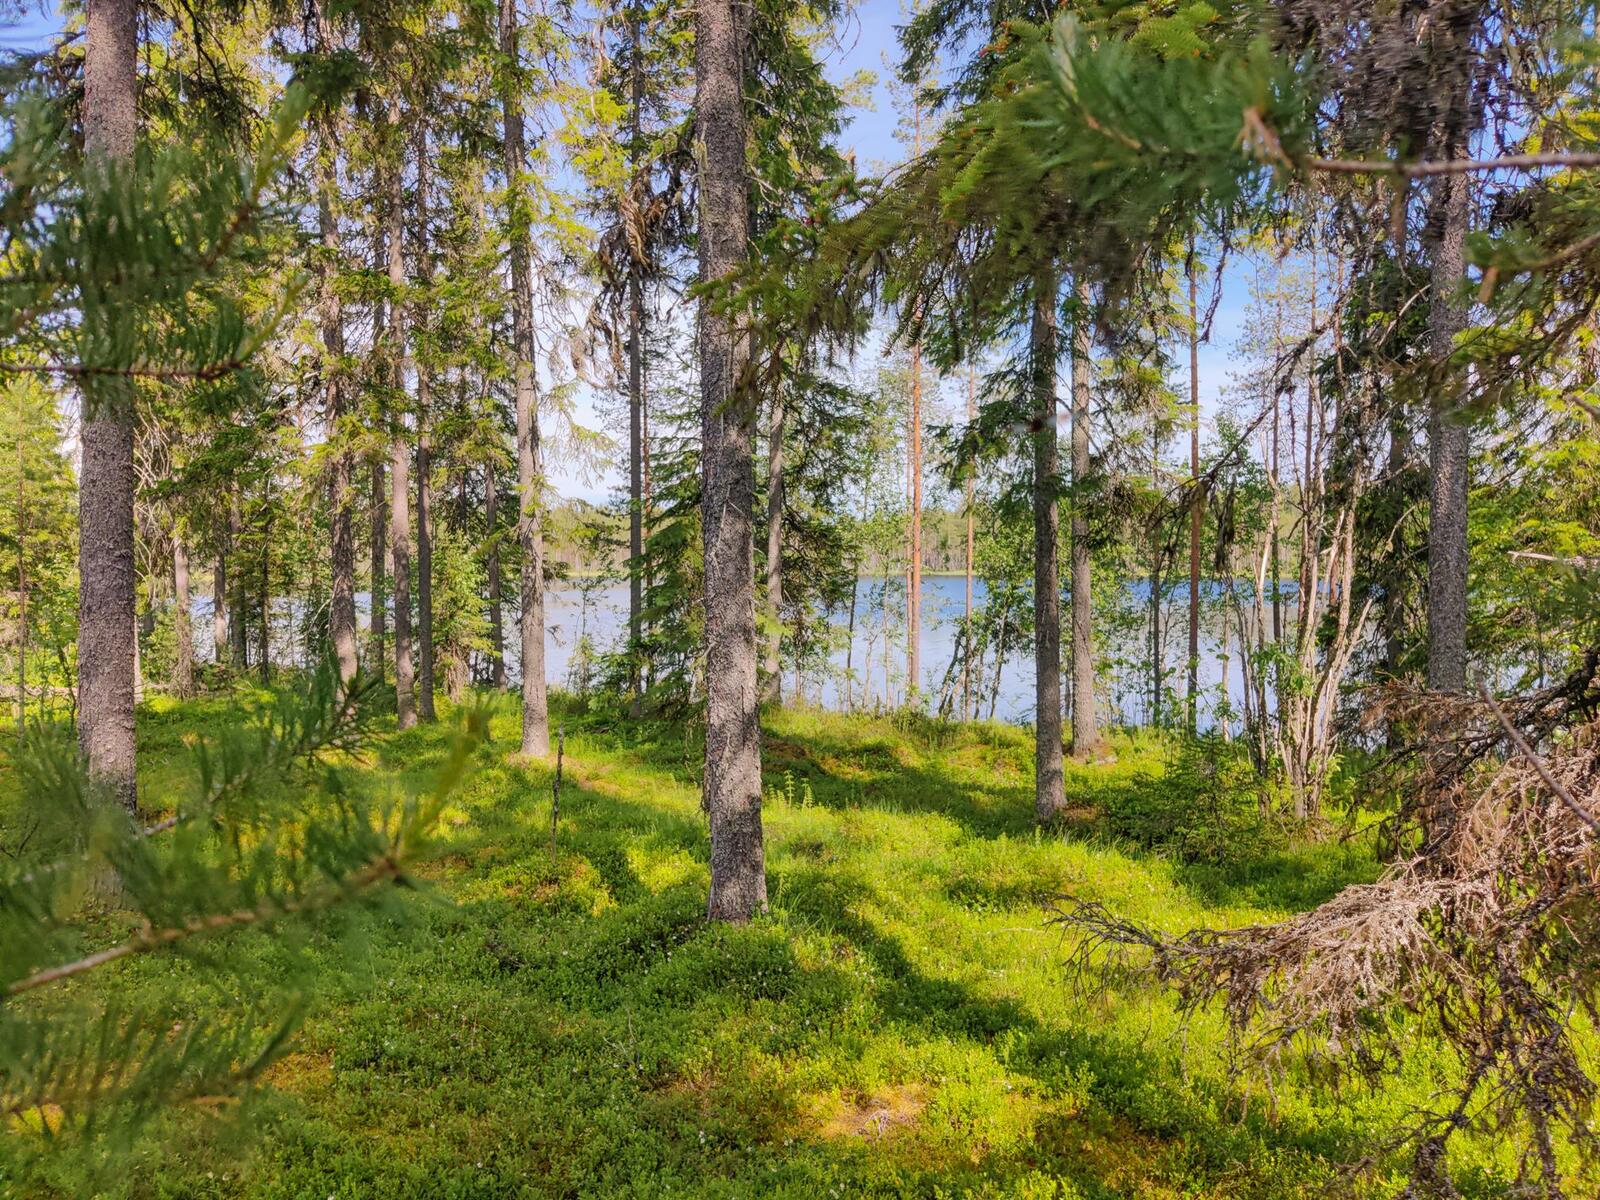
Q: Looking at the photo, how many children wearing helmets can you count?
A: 0